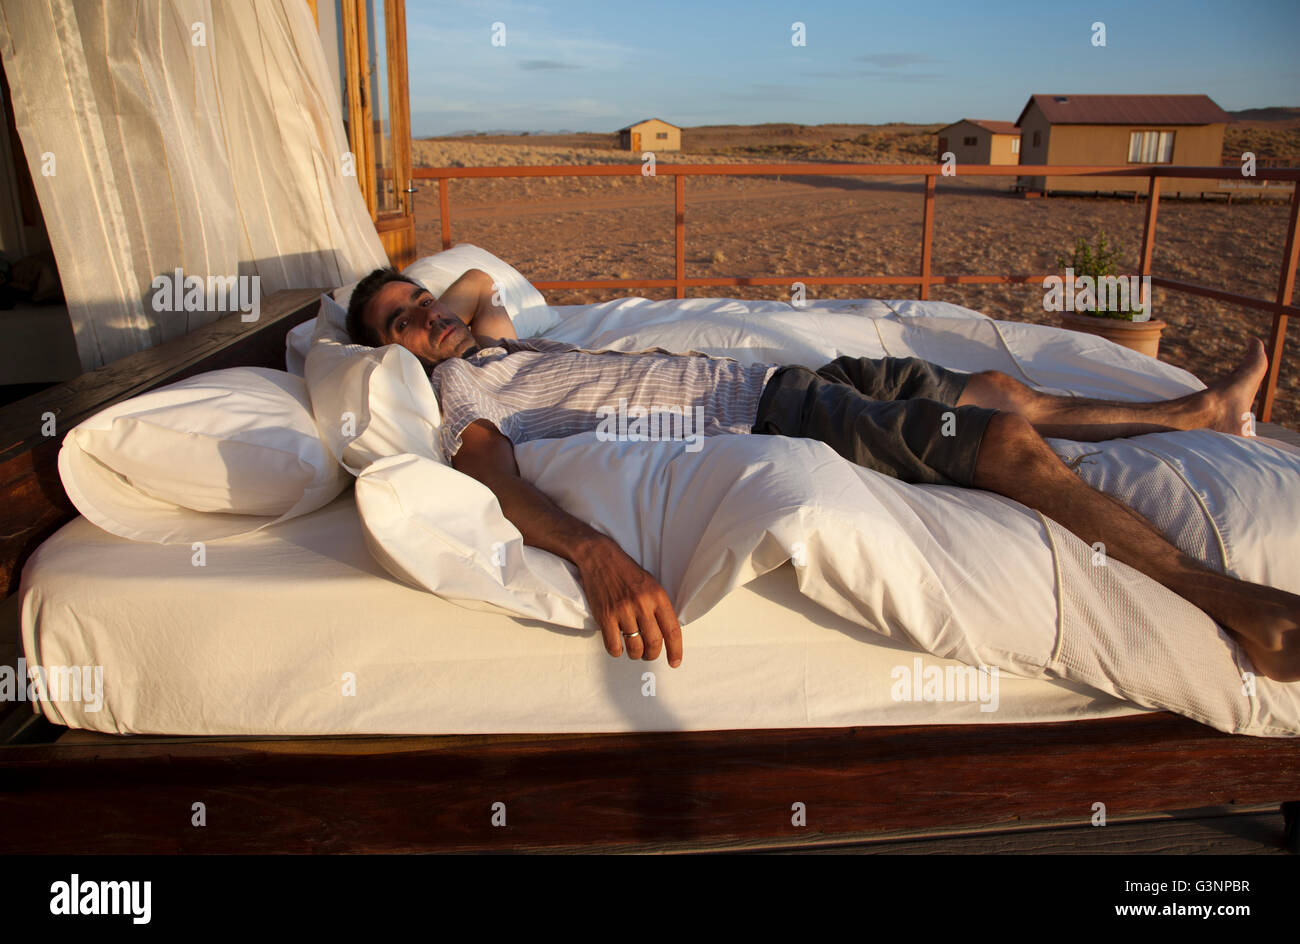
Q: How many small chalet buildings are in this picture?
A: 3